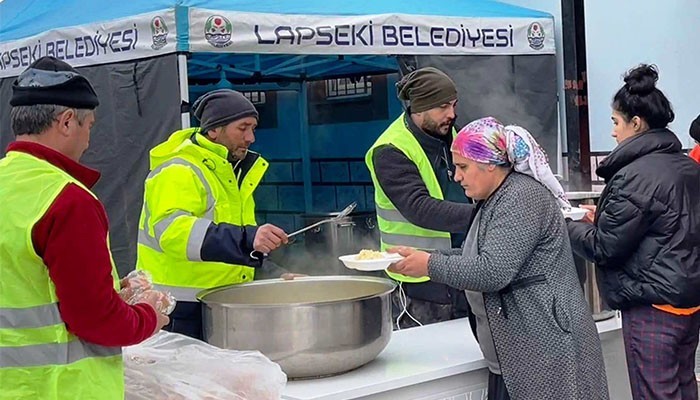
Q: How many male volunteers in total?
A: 3